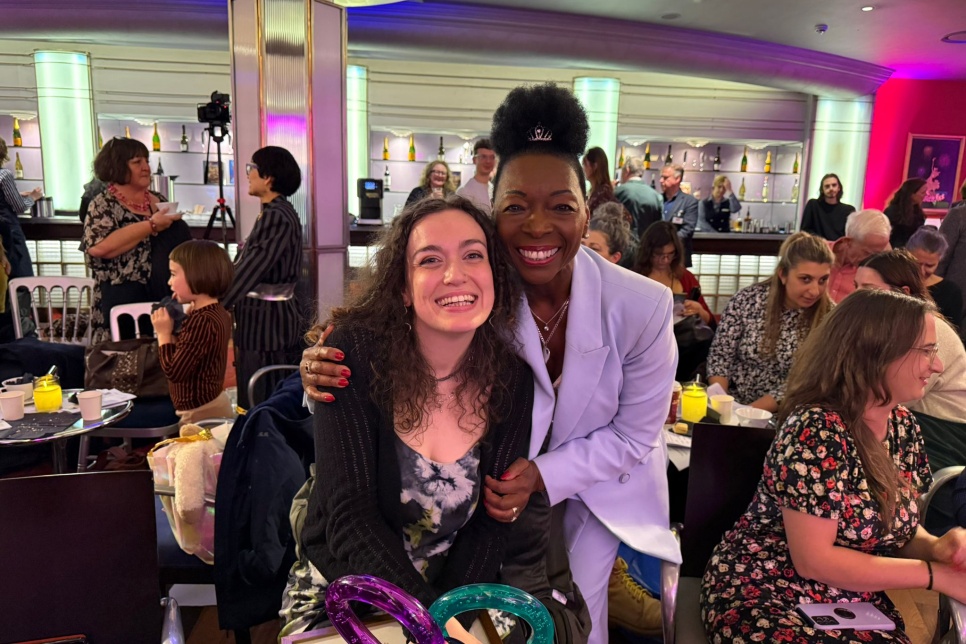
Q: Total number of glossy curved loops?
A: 2